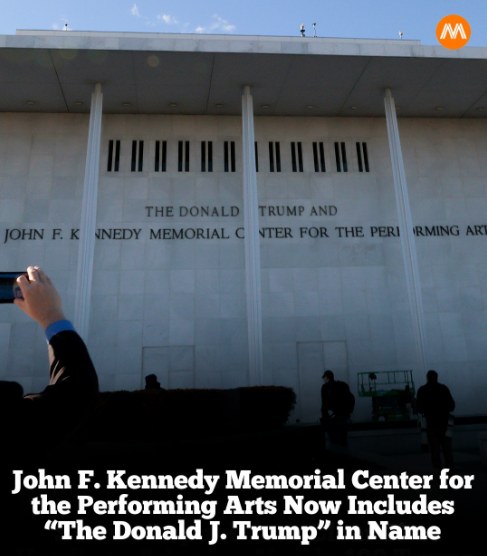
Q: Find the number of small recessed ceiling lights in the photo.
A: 11